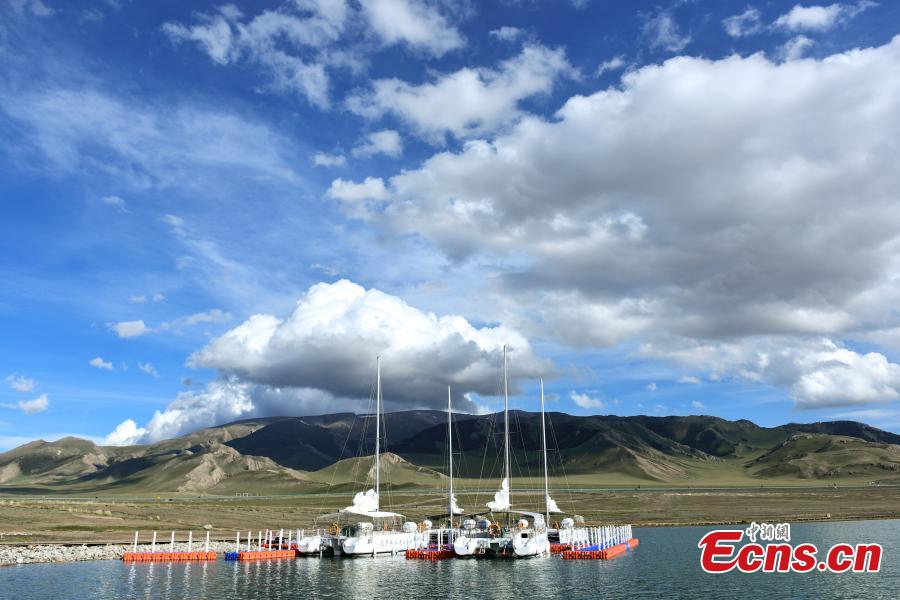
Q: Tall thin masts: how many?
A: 4